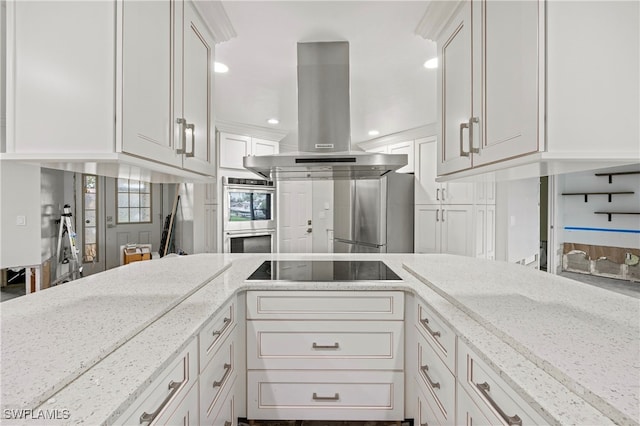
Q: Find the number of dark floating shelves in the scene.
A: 3